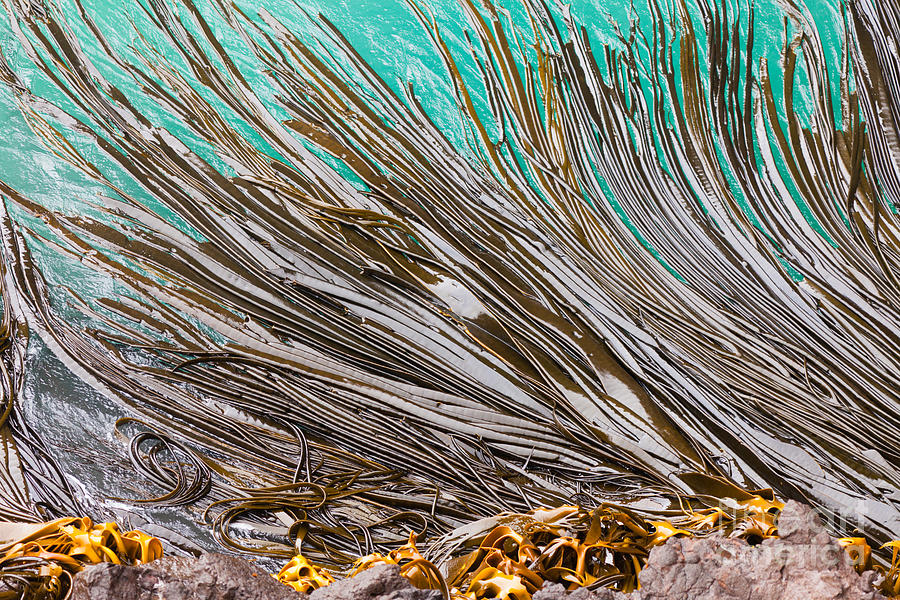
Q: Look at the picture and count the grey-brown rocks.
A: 3